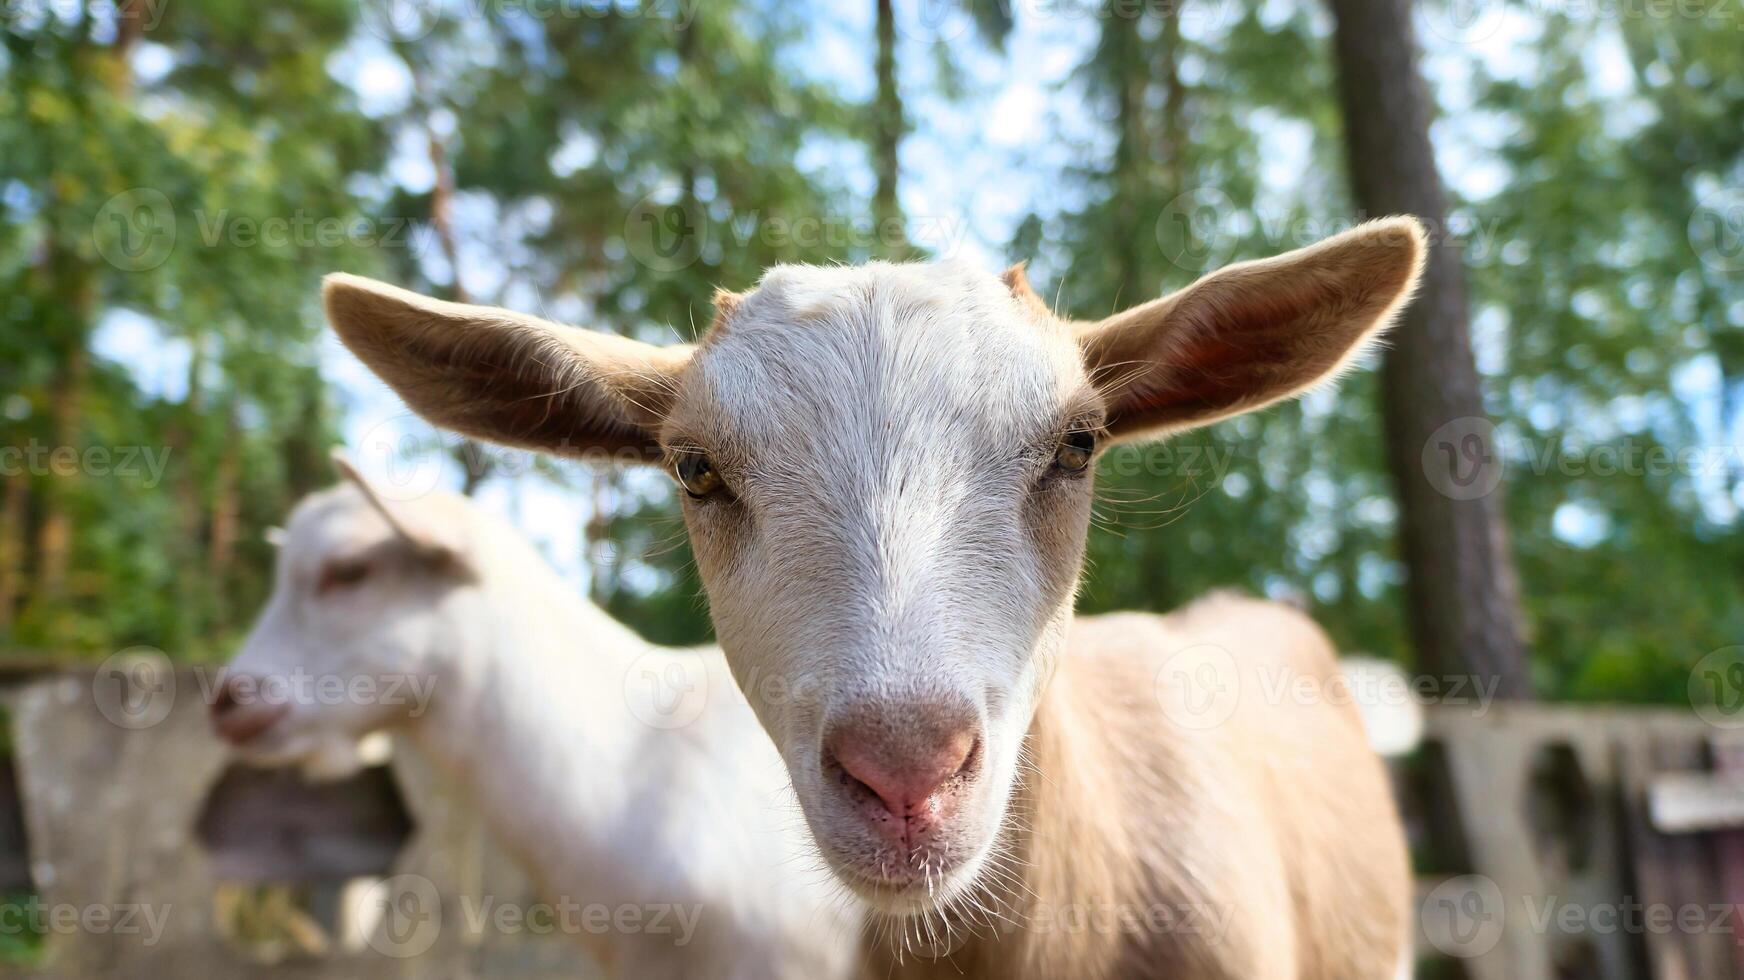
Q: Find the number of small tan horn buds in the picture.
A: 2